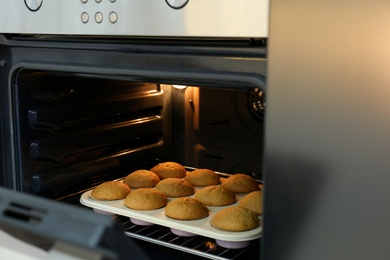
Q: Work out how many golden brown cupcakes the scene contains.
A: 11